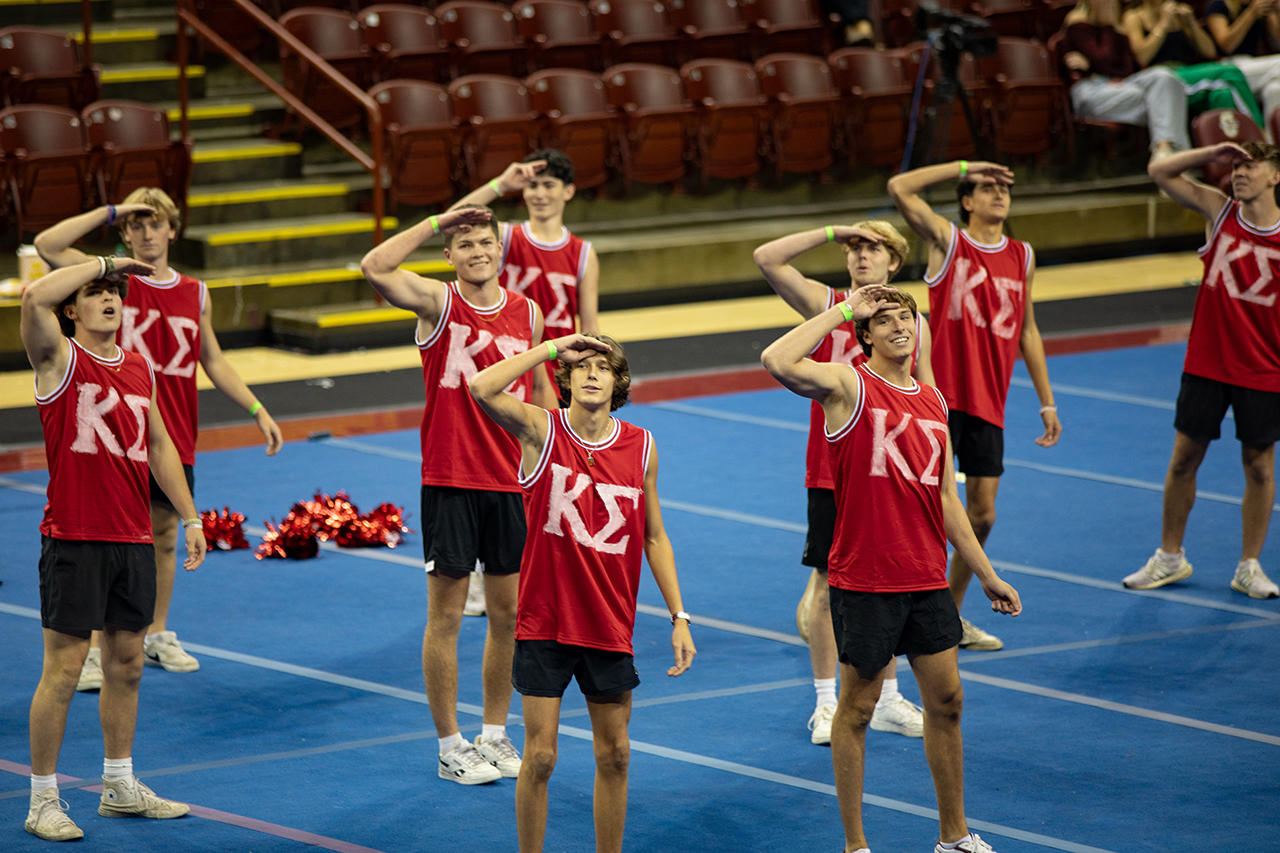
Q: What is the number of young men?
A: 9